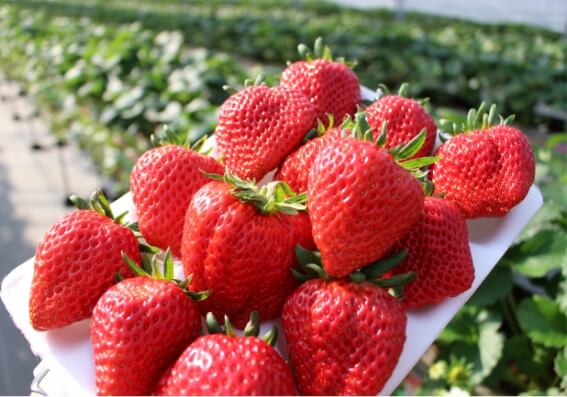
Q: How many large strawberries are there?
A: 13